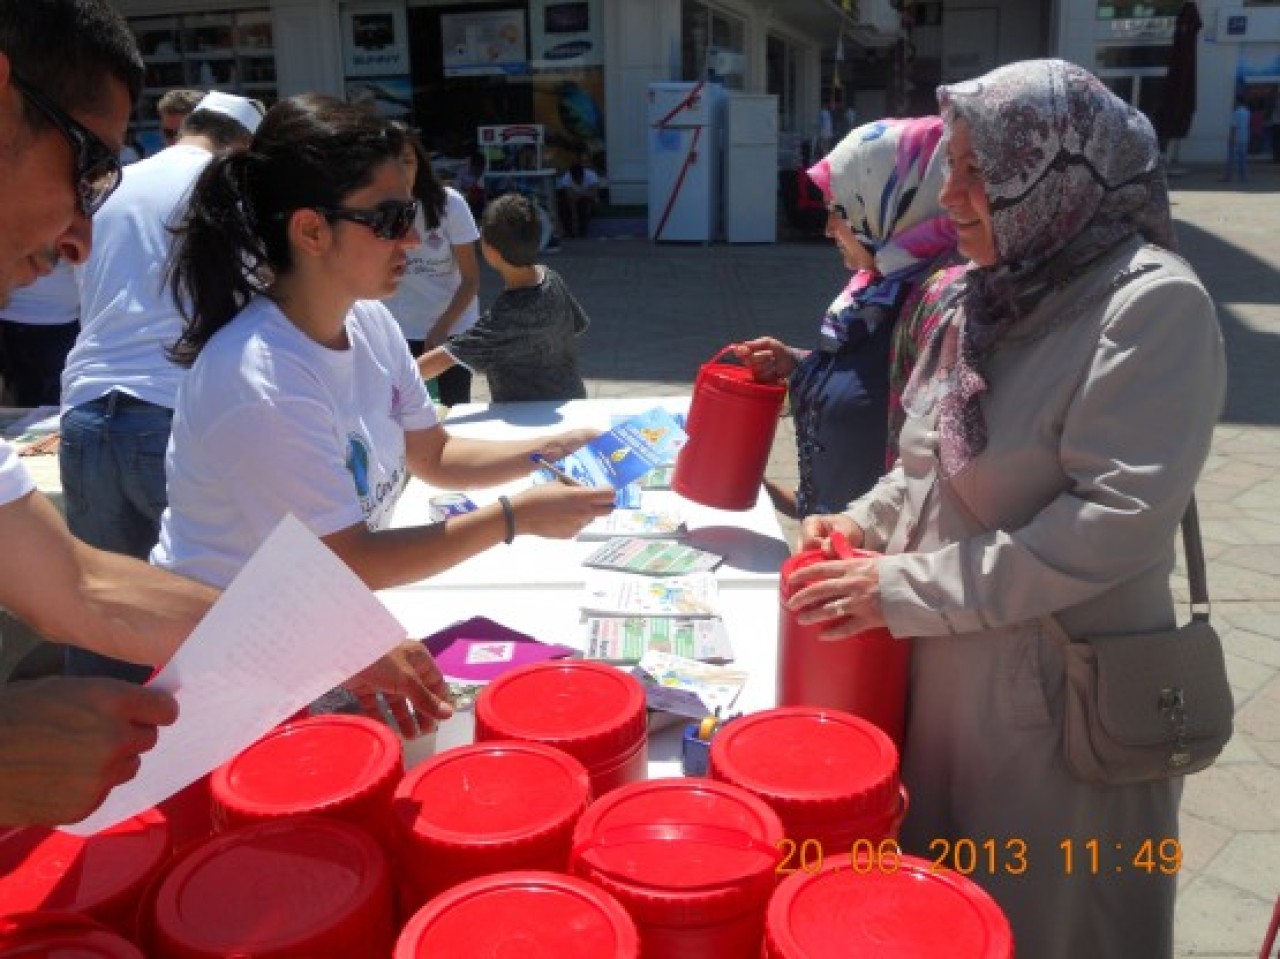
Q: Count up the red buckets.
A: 12